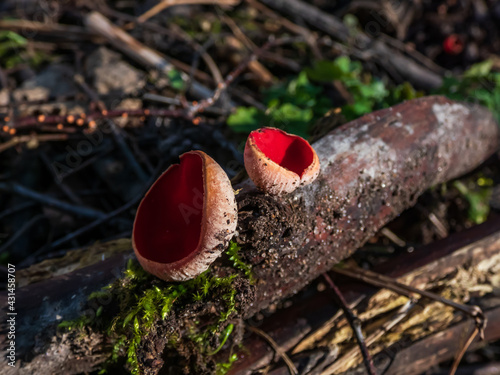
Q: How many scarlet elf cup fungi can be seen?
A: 2